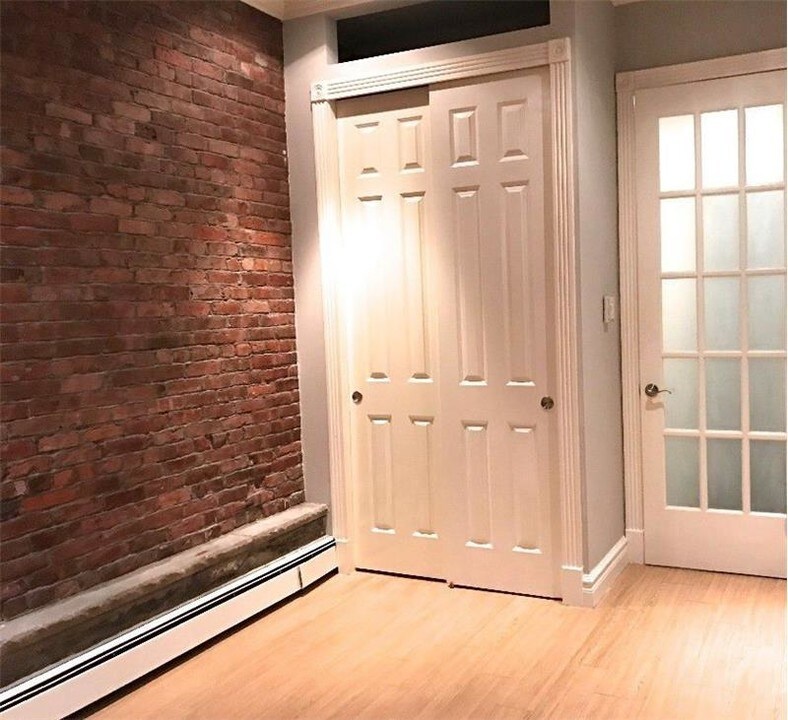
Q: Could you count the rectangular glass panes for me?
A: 15